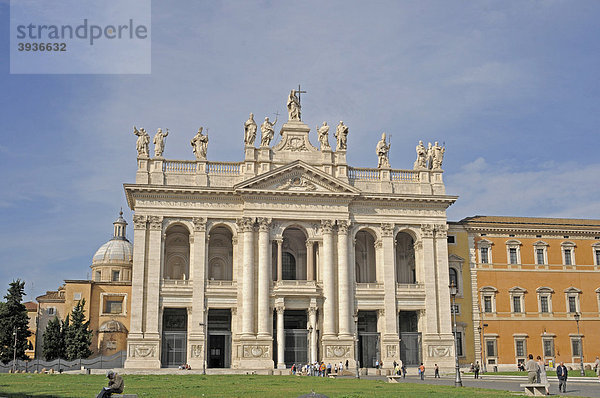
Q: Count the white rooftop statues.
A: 12